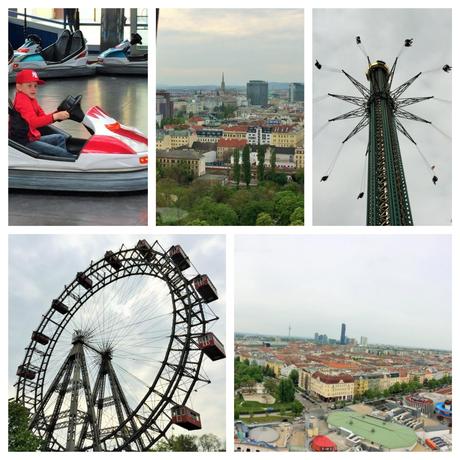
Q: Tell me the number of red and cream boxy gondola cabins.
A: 10